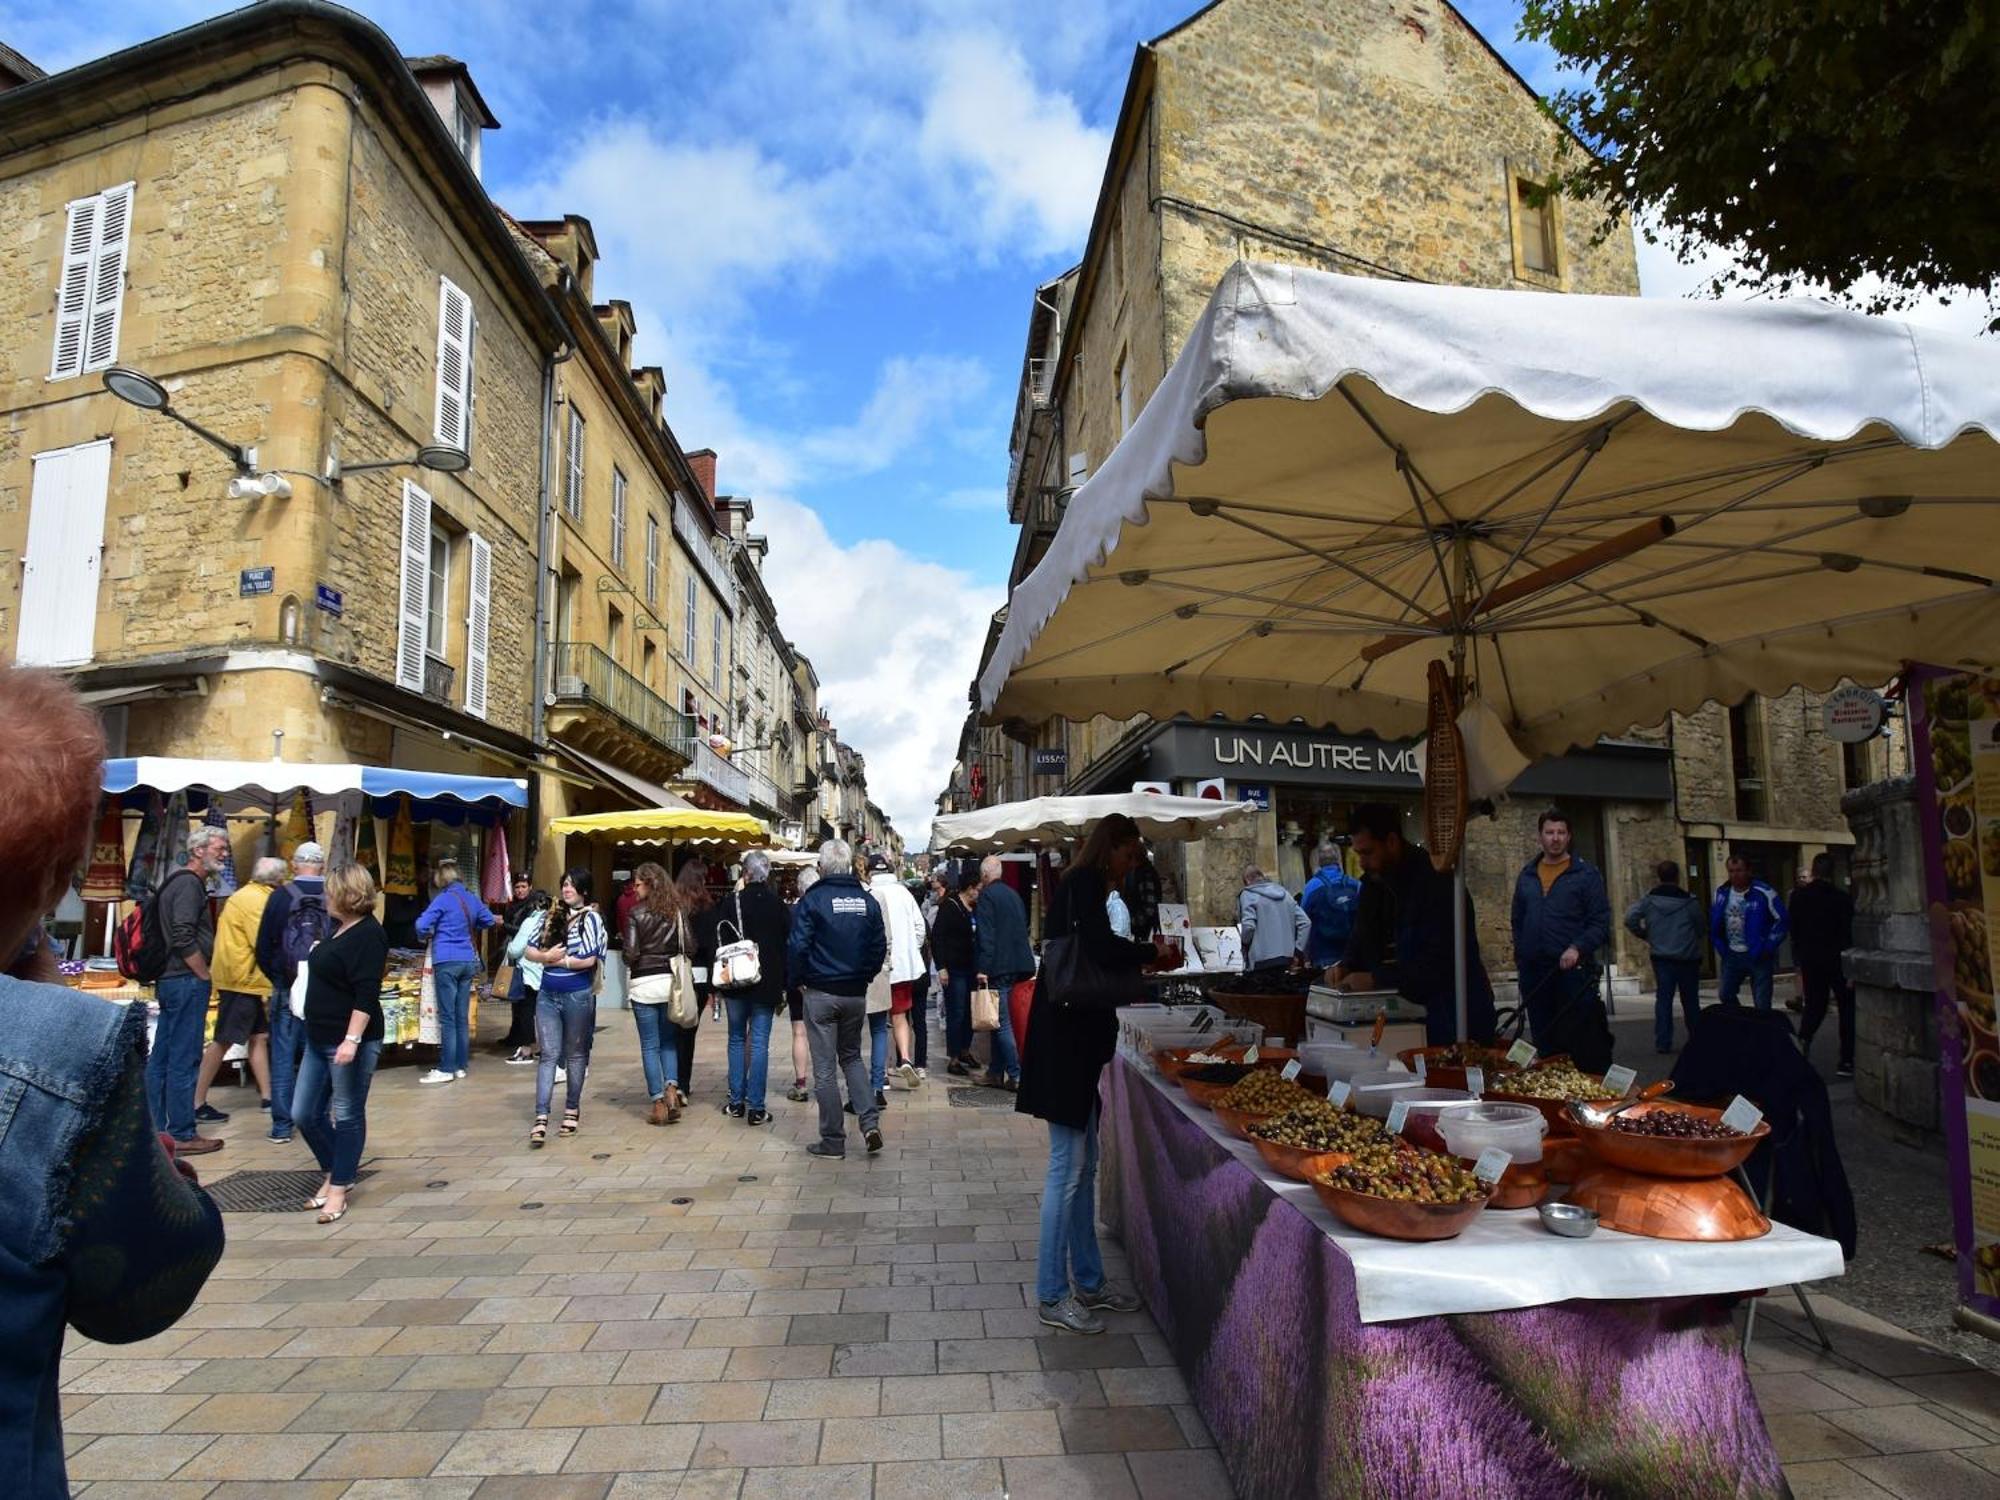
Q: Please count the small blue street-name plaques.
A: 3